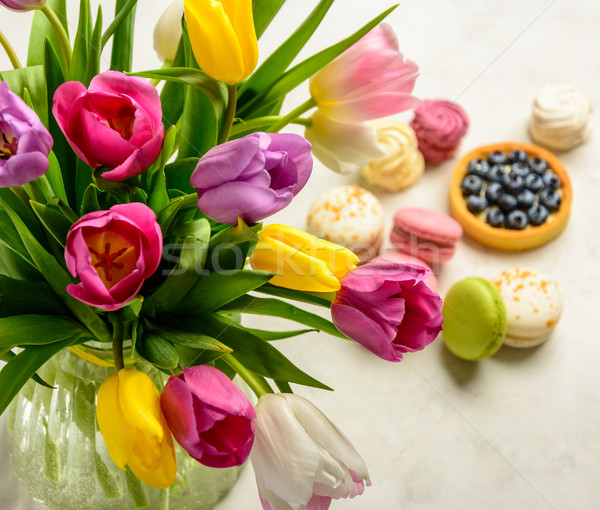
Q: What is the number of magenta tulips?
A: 4